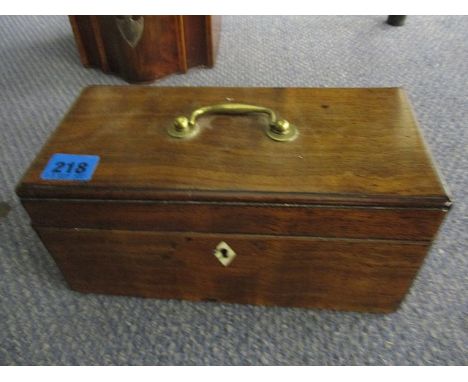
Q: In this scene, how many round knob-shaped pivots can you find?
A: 2